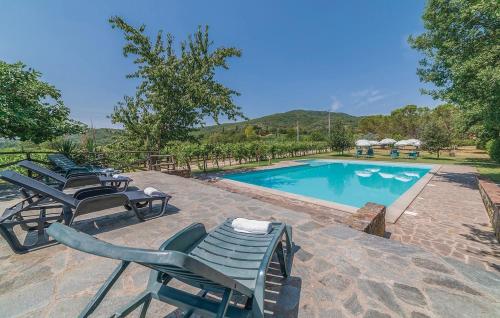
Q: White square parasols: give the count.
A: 5